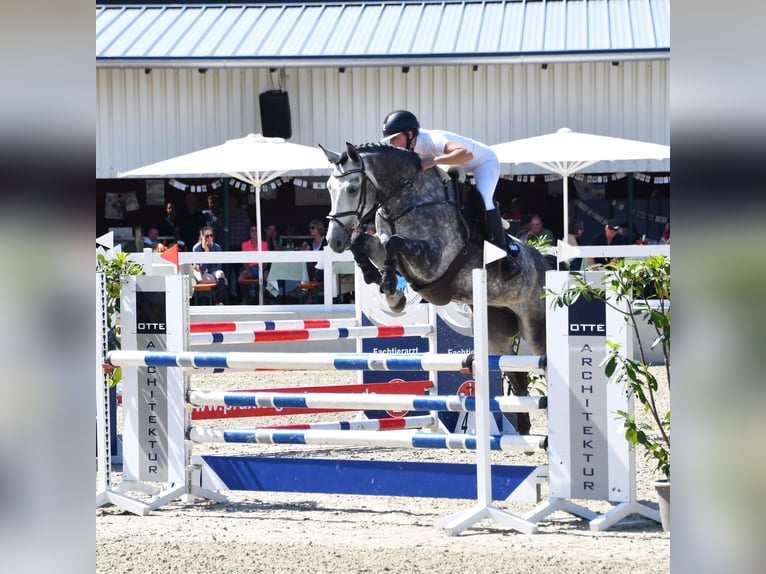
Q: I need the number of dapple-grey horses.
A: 1